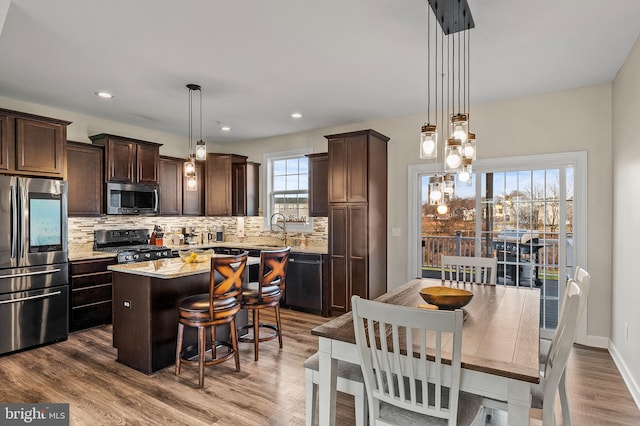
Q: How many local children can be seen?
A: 0